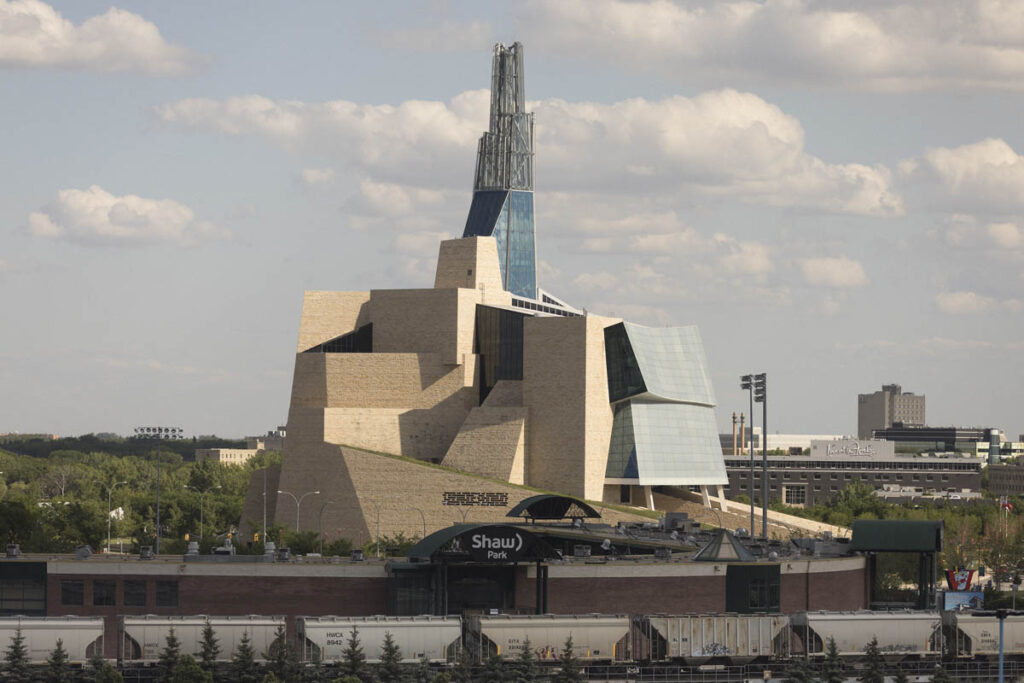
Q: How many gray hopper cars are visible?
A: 7